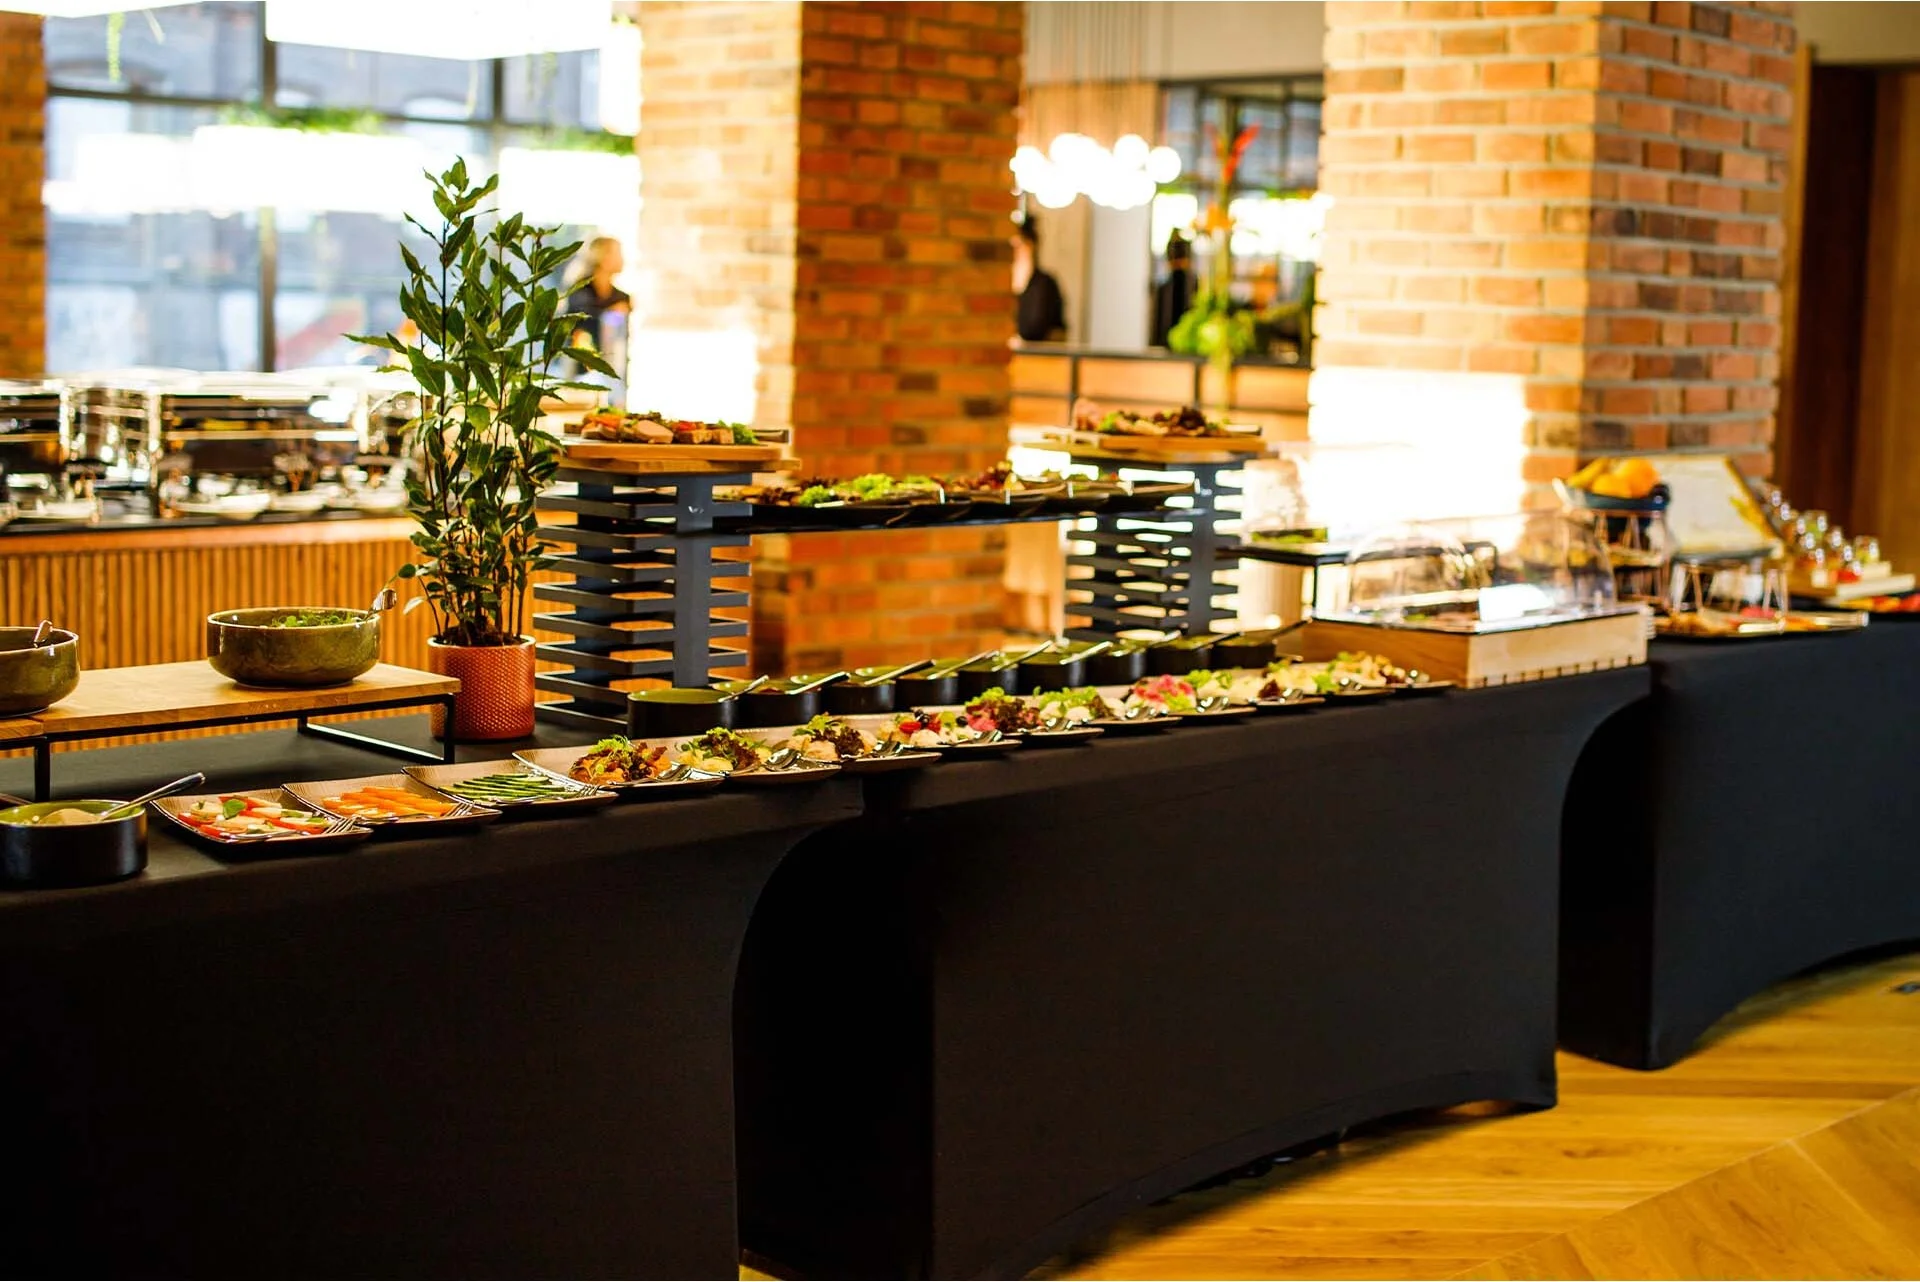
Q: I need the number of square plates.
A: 13